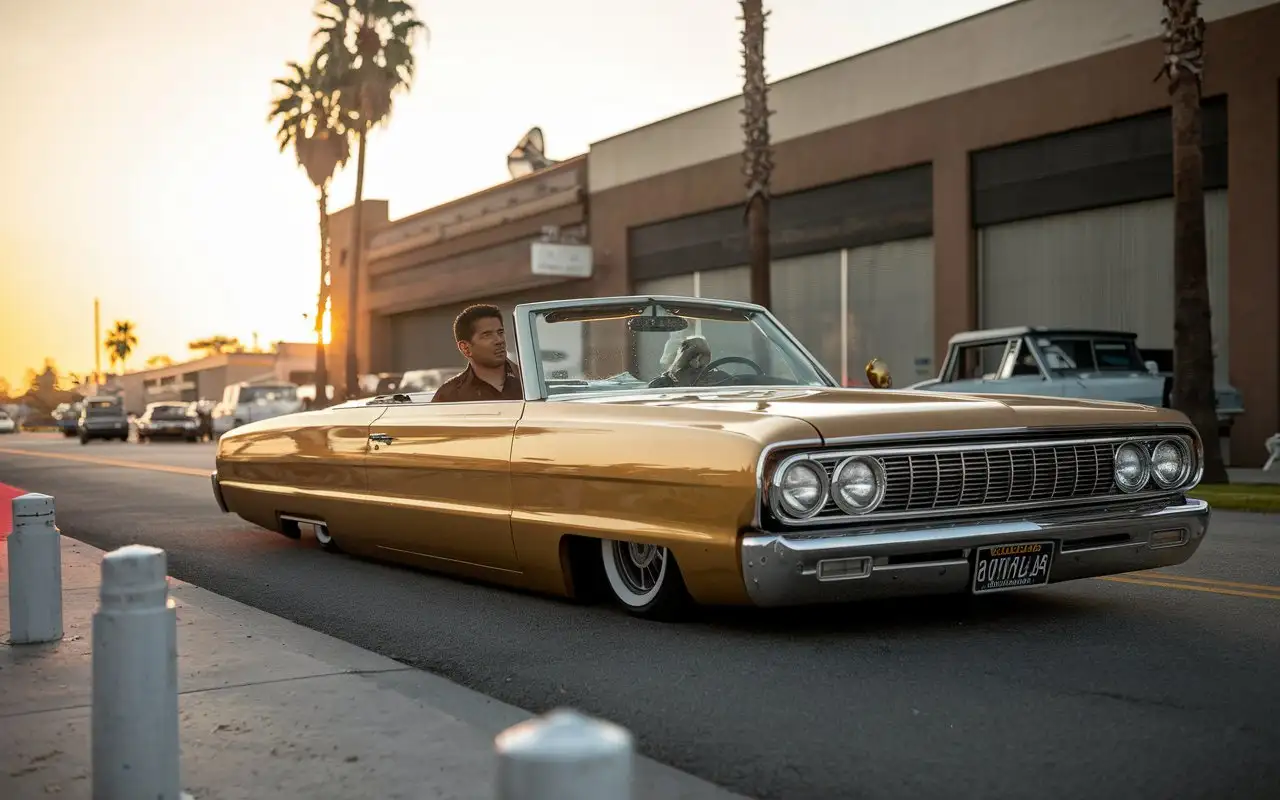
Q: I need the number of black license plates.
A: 1